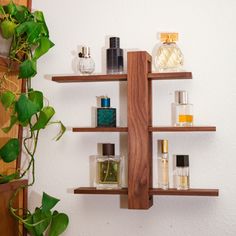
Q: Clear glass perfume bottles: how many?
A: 6